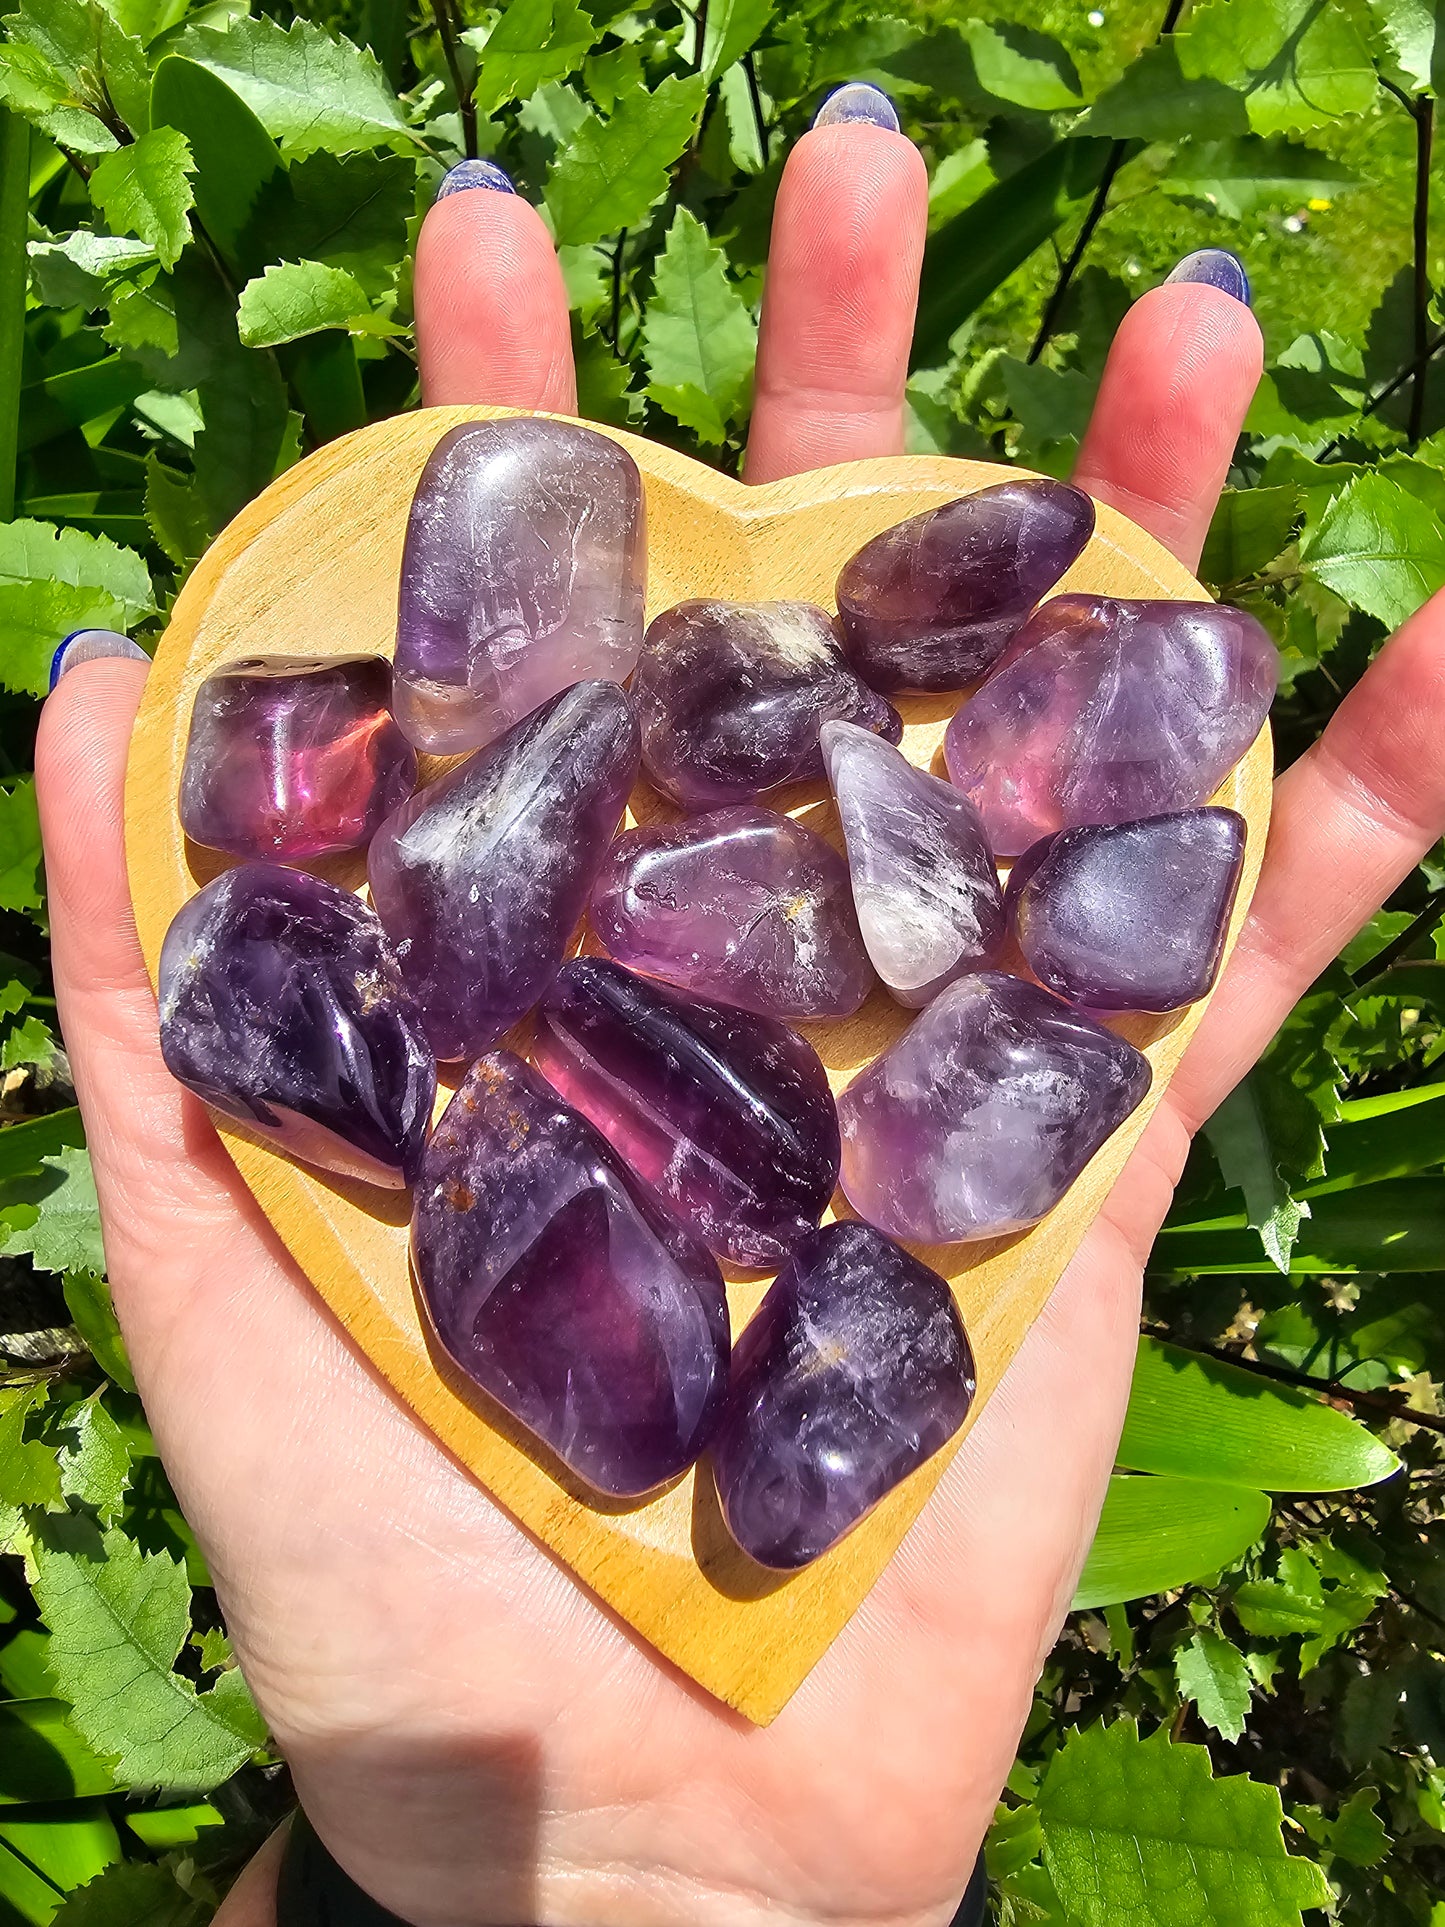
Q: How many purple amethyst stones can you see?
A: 14